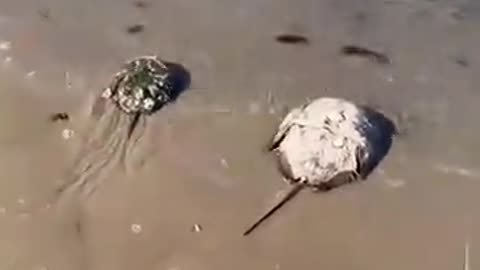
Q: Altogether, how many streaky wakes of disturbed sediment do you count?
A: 1